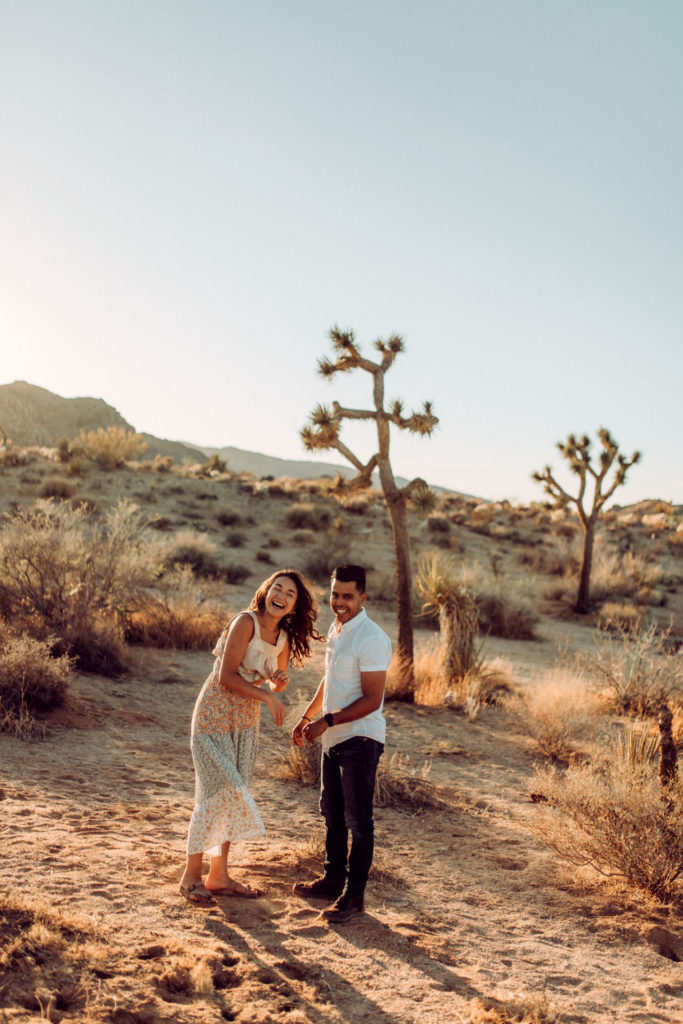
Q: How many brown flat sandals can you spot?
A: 2